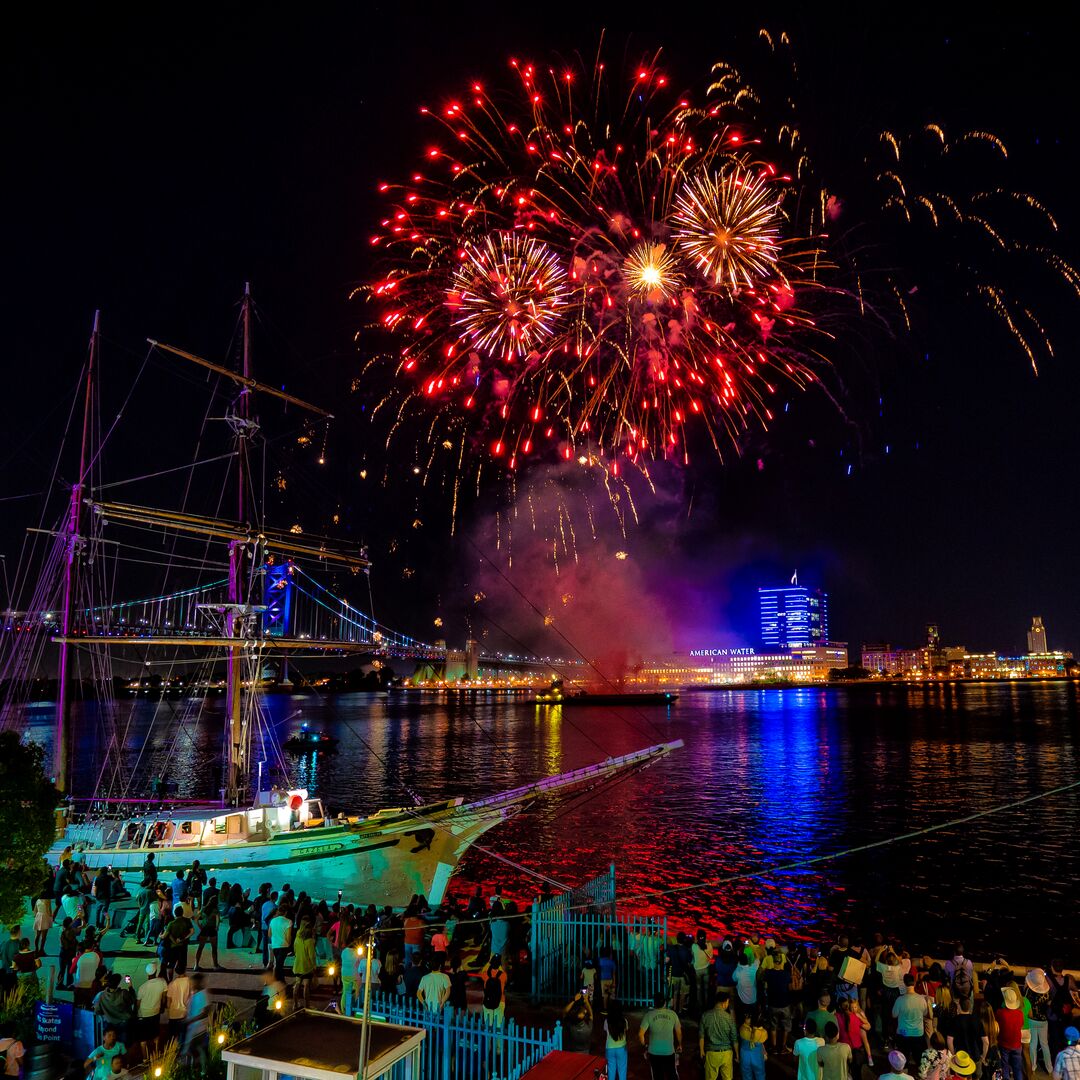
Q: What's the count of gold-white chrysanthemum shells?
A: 3